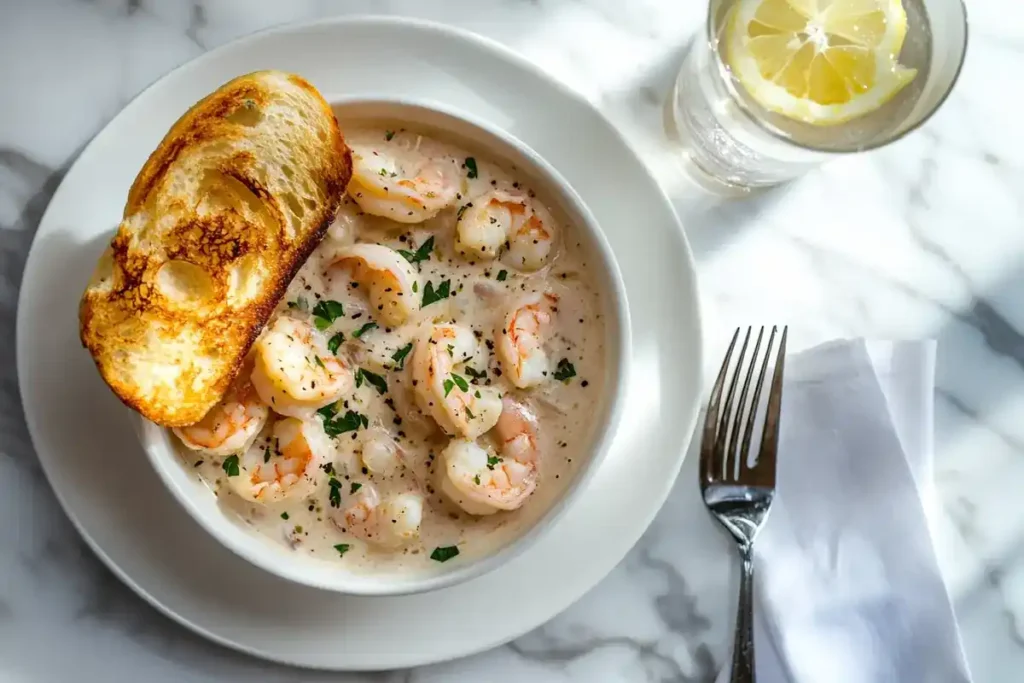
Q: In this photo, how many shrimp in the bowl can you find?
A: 10